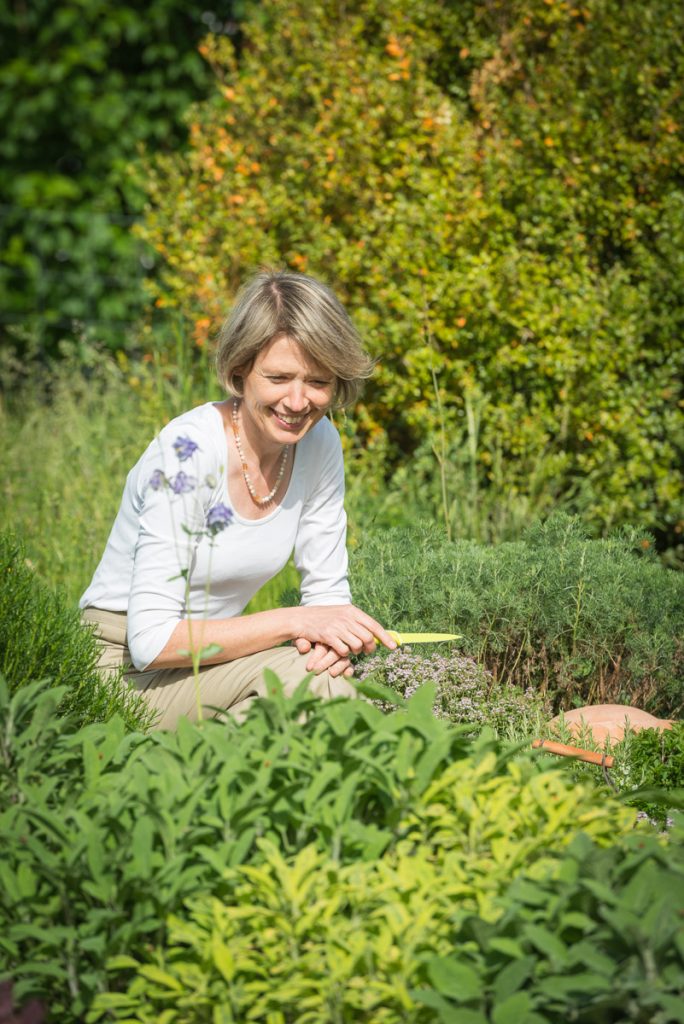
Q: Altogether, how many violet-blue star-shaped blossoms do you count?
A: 4